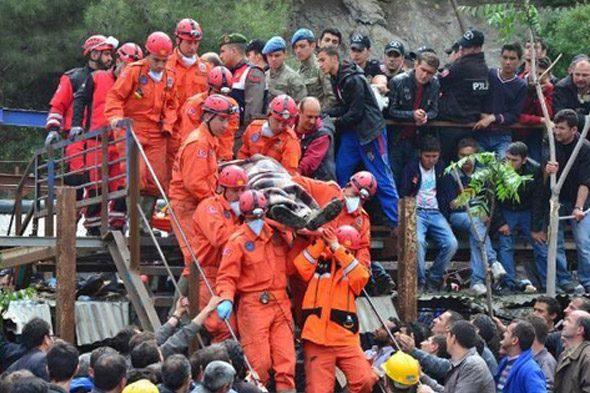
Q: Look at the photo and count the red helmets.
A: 11